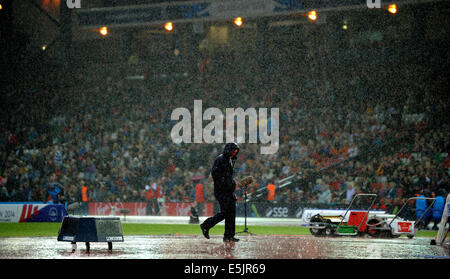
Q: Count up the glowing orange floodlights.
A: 5